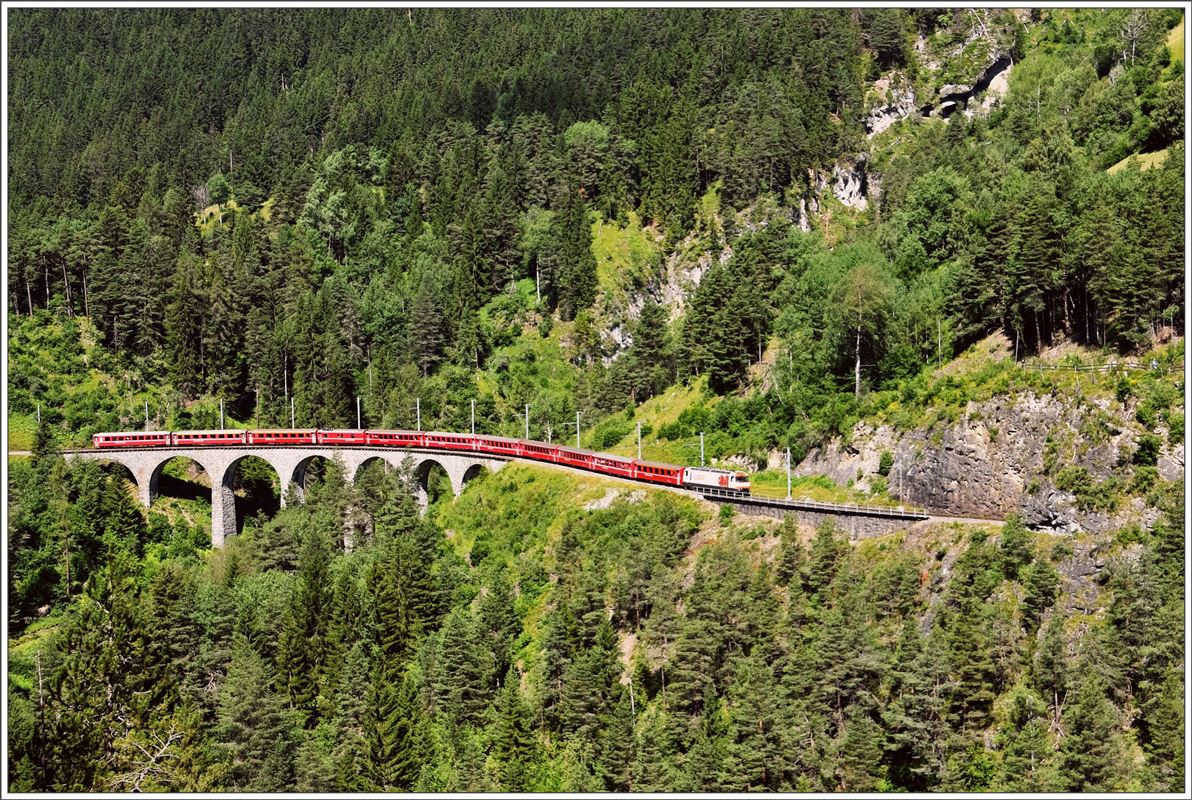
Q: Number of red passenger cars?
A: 11